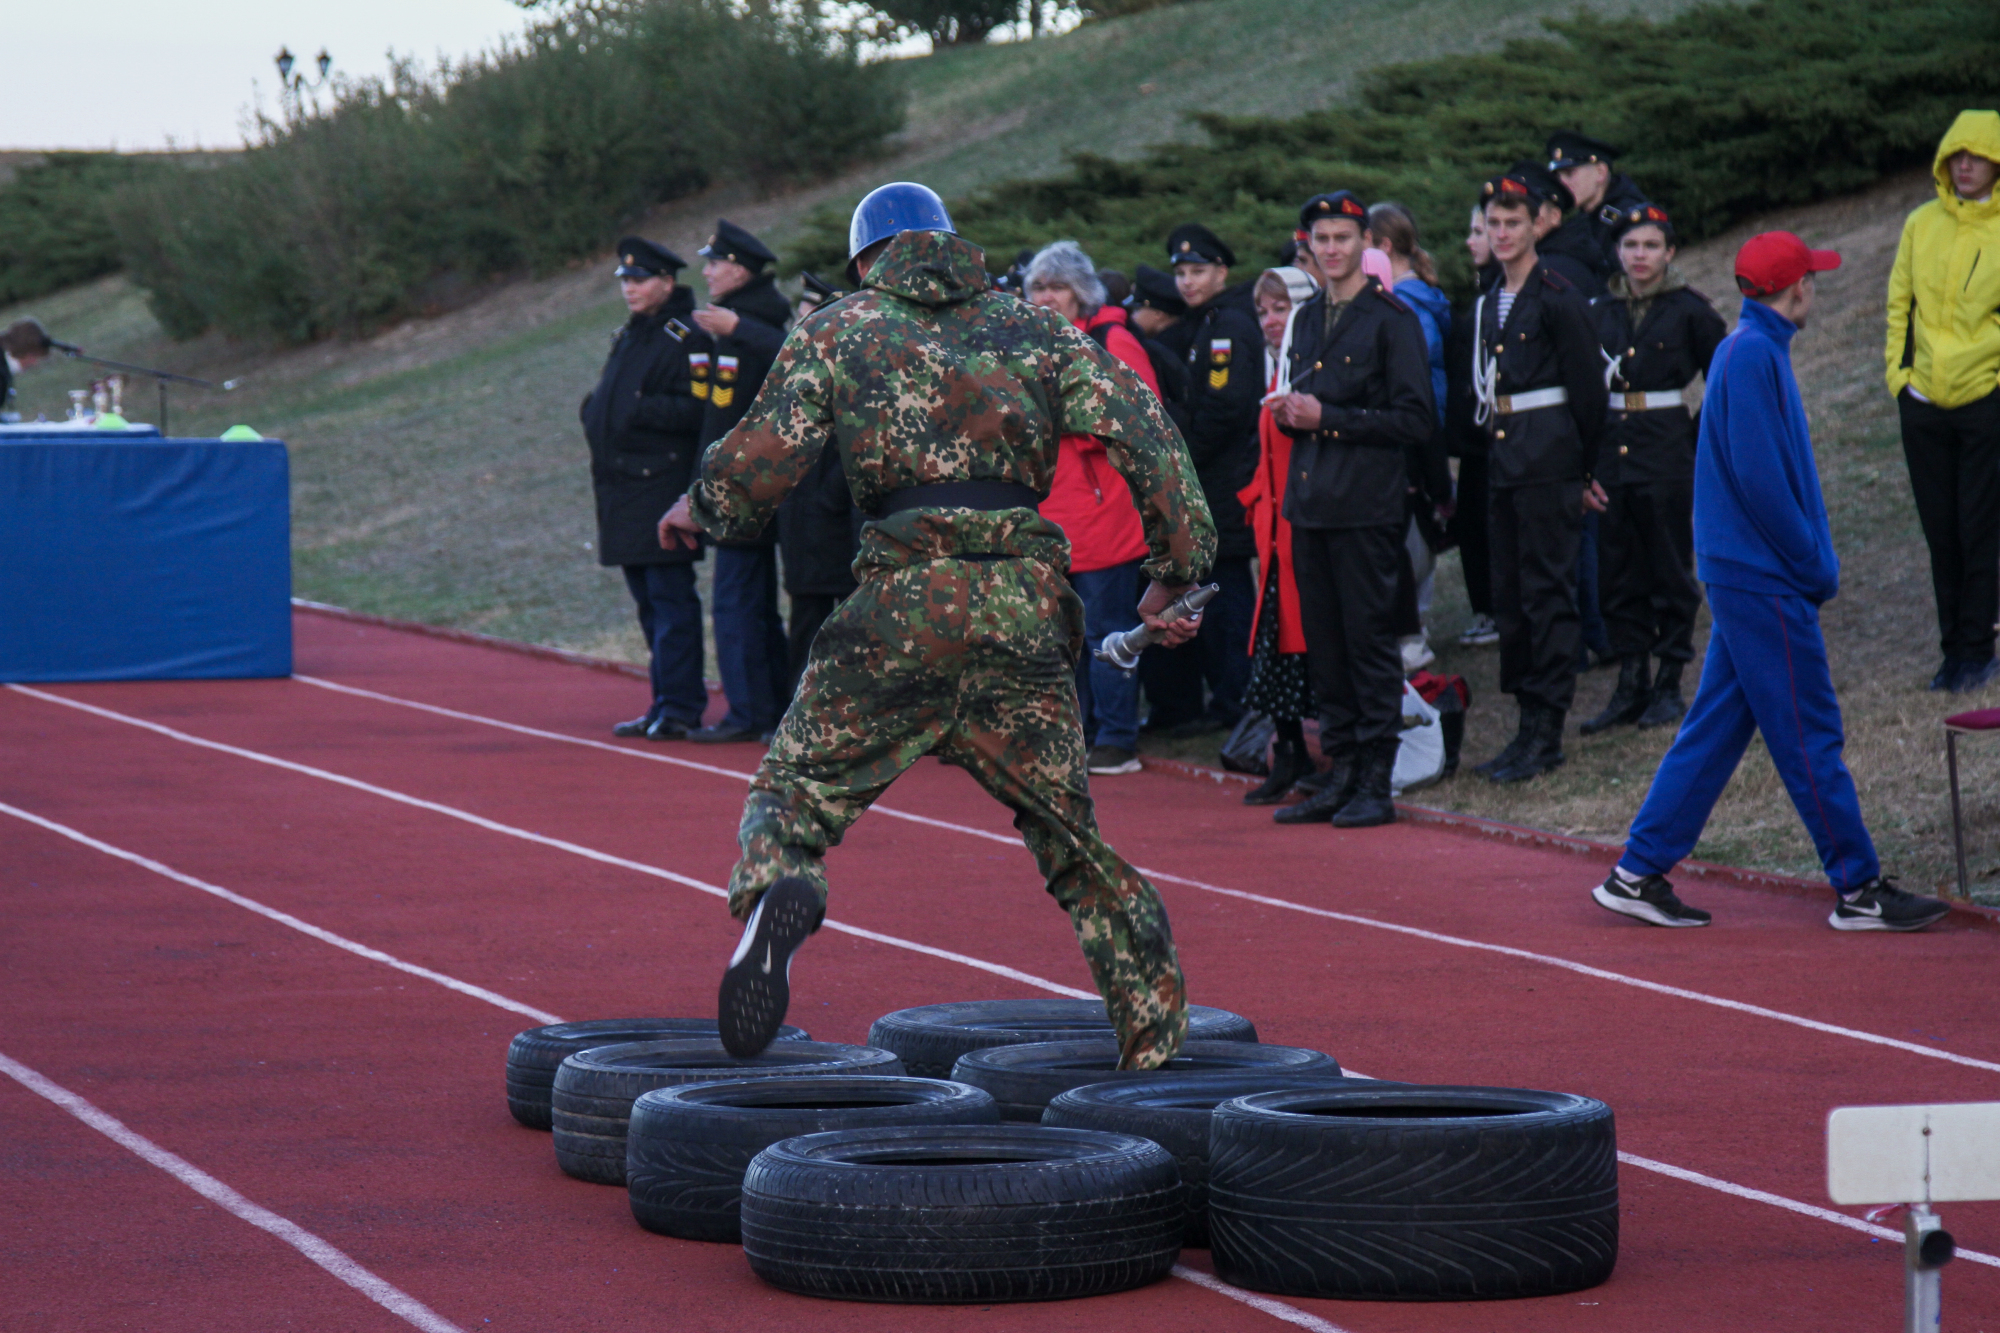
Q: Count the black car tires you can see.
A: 8